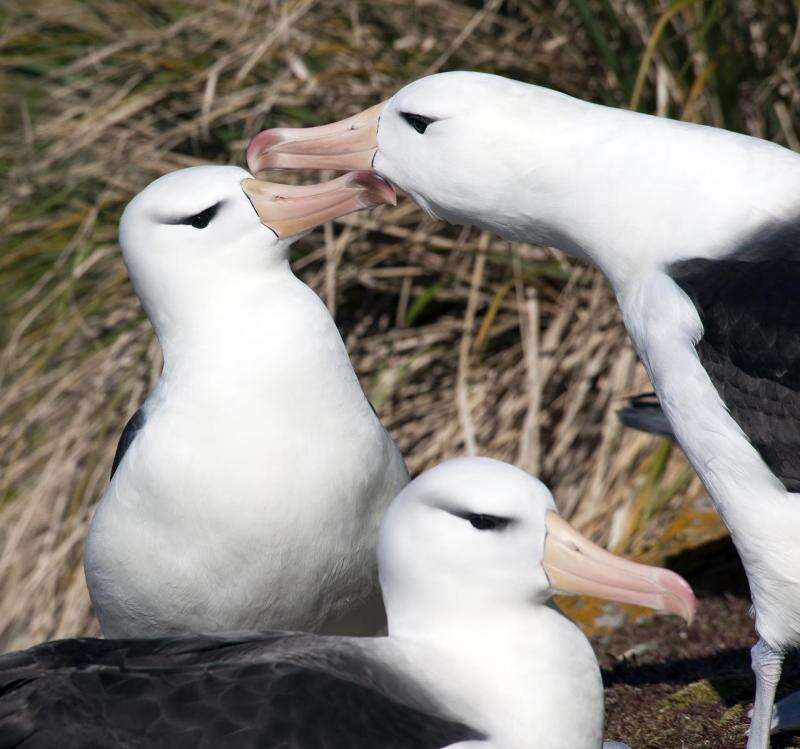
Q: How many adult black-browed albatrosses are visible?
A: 3